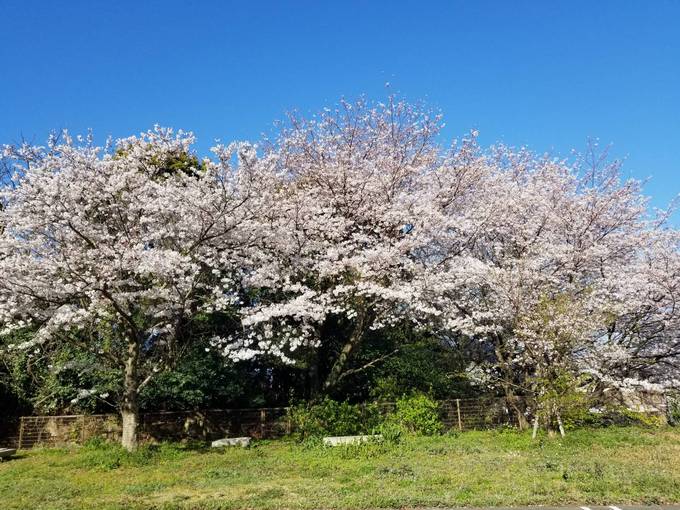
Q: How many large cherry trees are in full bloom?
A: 3